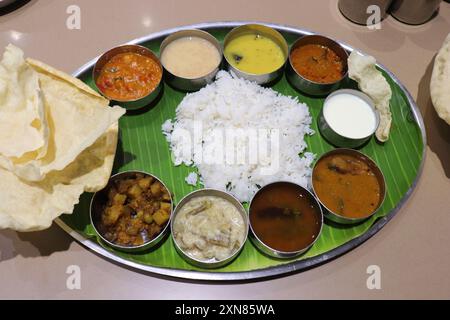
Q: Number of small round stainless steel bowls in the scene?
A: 9